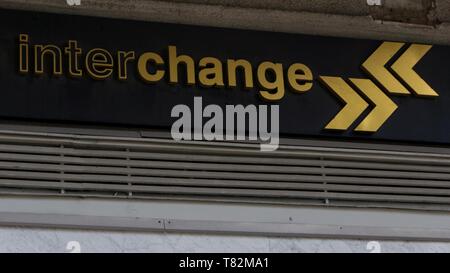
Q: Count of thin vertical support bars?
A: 3